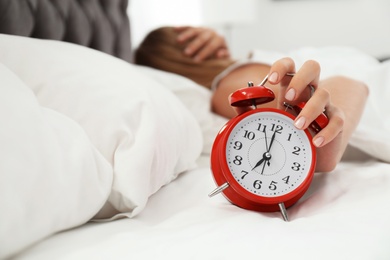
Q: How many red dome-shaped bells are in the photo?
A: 2